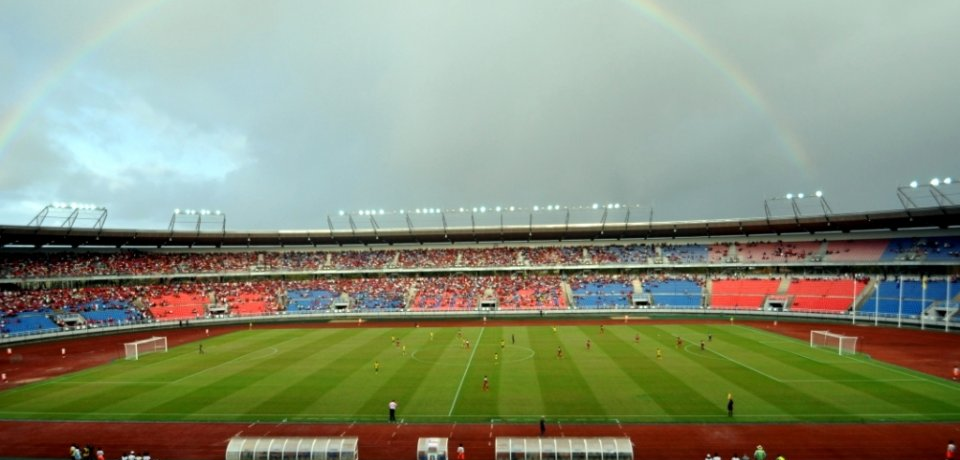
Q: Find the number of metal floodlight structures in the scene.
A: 5